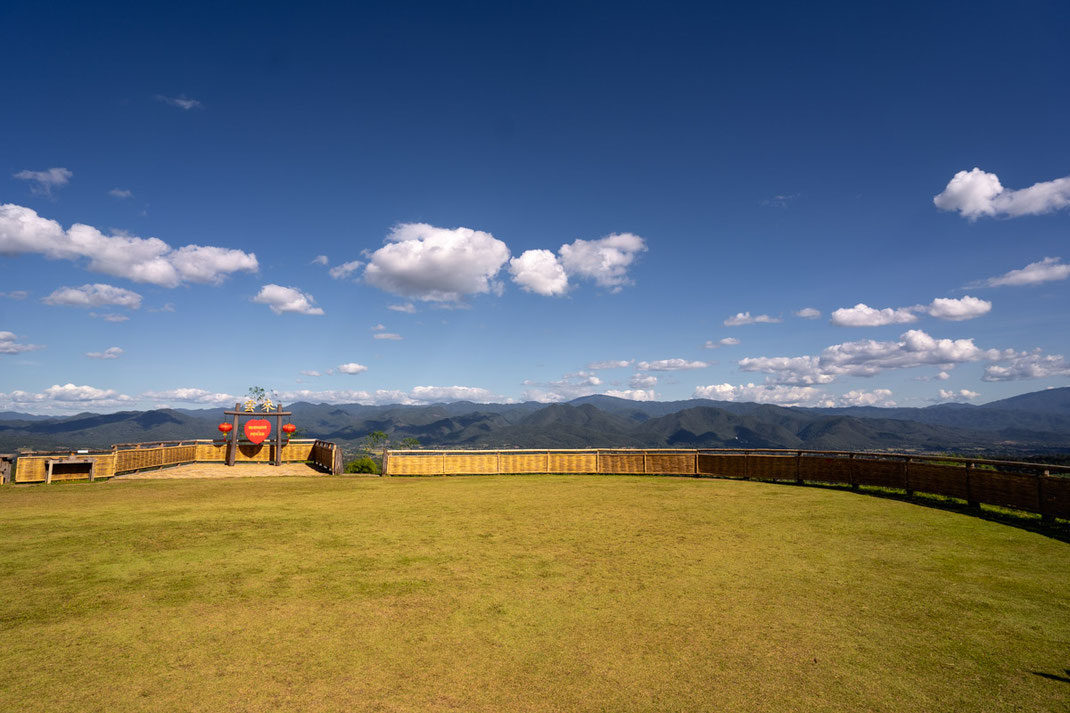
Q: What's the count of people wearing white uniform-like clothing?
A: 0